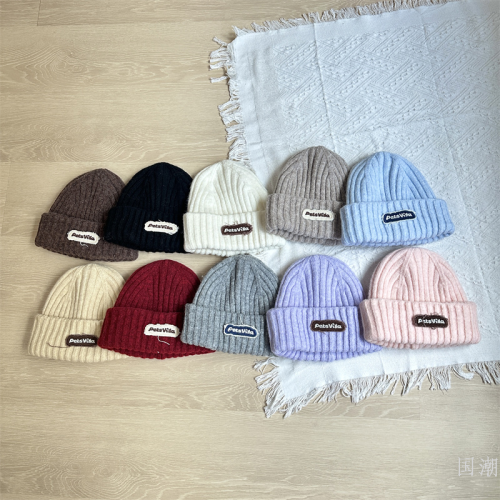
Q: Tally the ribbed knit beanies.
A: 10